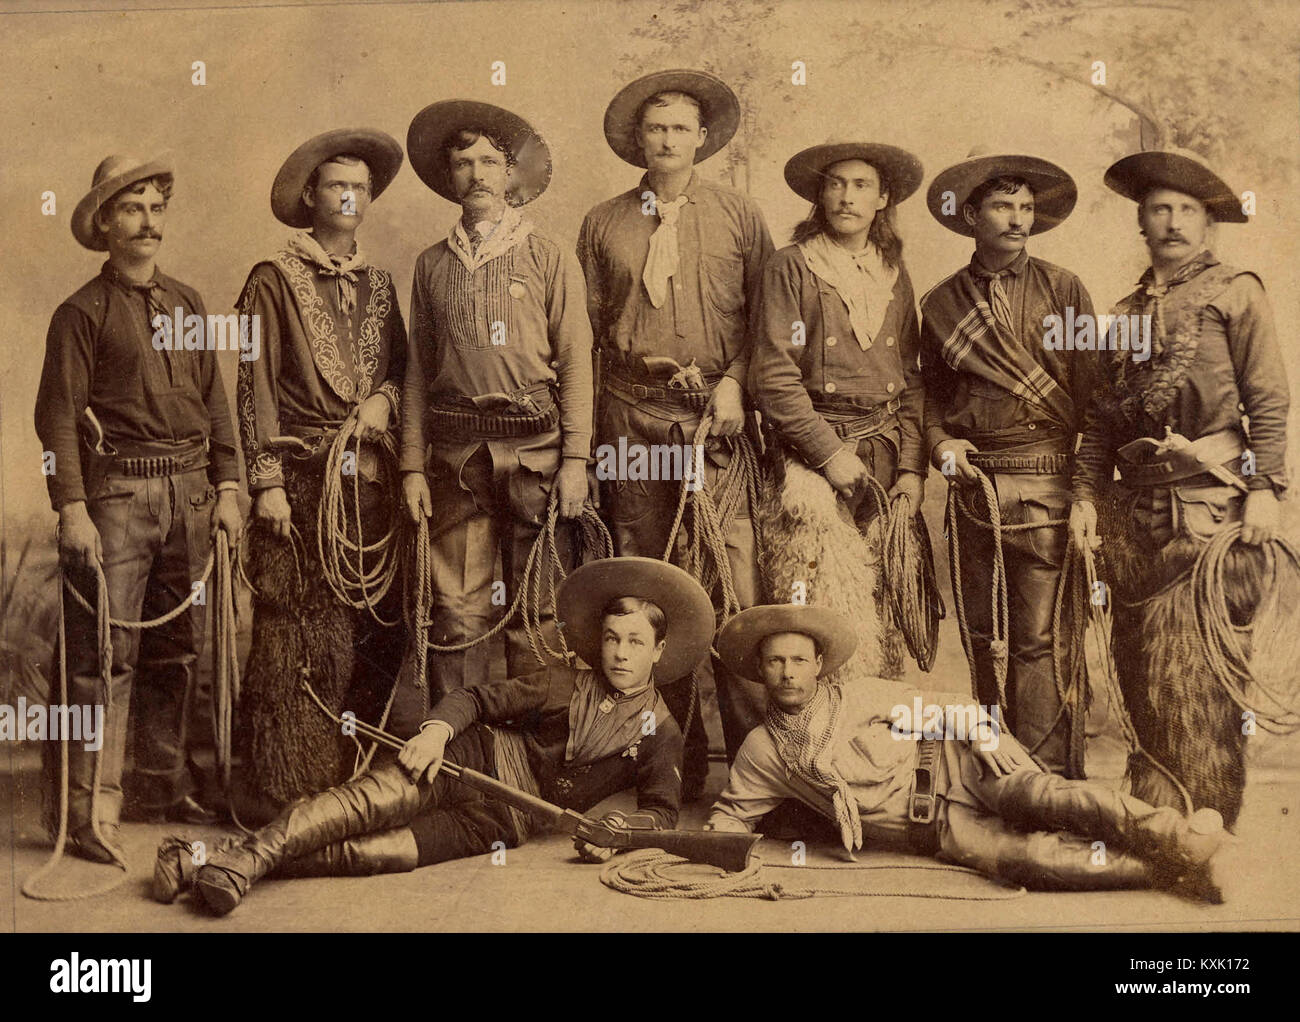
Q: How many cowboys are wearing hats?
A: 9